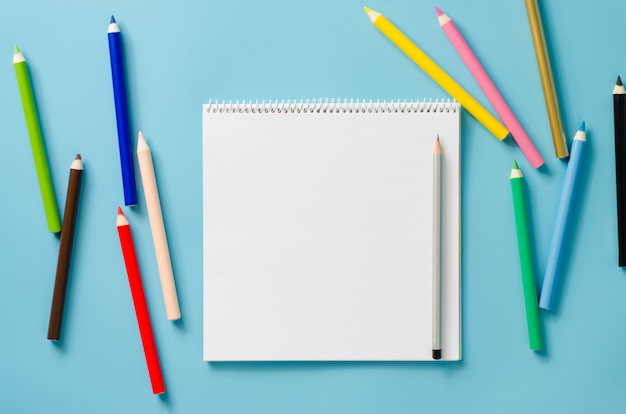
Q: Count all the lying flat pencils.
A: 12